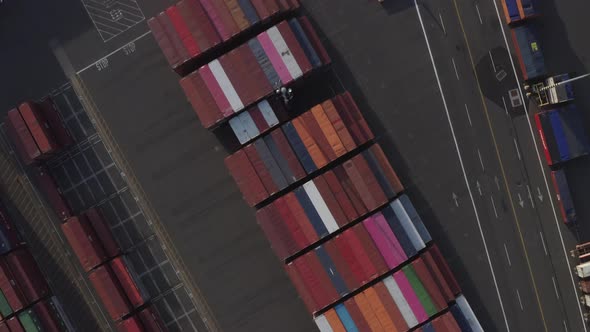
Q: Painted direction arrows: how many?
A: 5